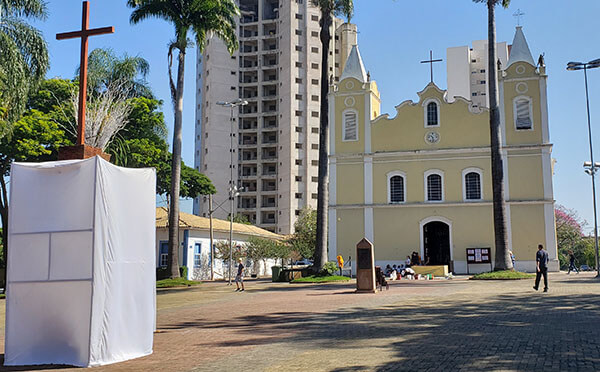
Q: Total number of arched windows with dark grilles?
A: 4